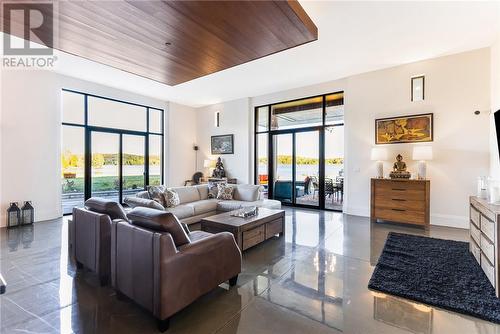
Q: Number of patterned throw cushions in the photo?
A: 4